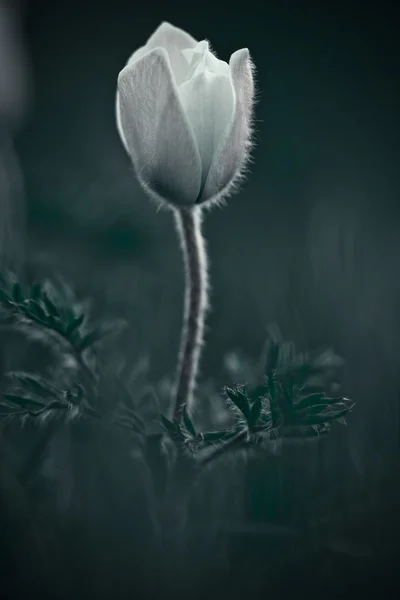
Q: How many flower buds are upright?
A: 1